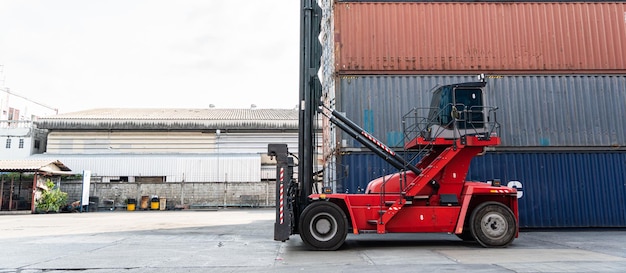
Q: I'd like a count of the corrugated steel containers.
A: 3